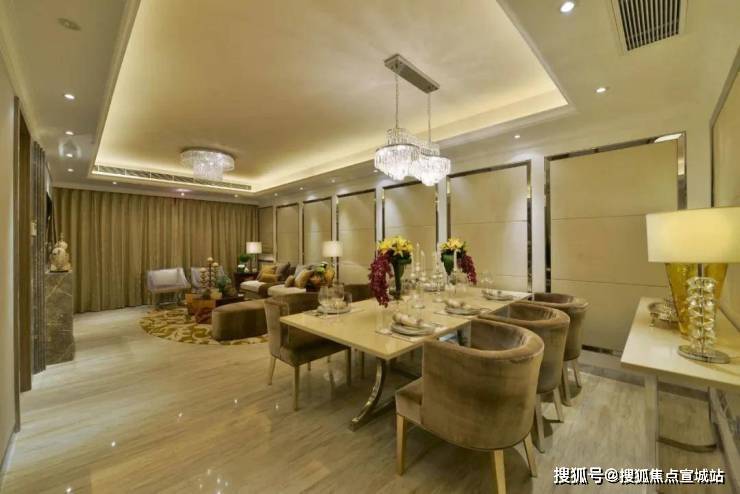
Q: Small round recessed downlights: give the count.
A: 14